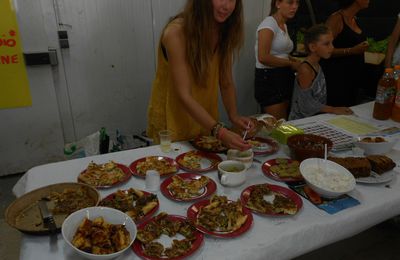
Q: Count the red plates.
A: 11